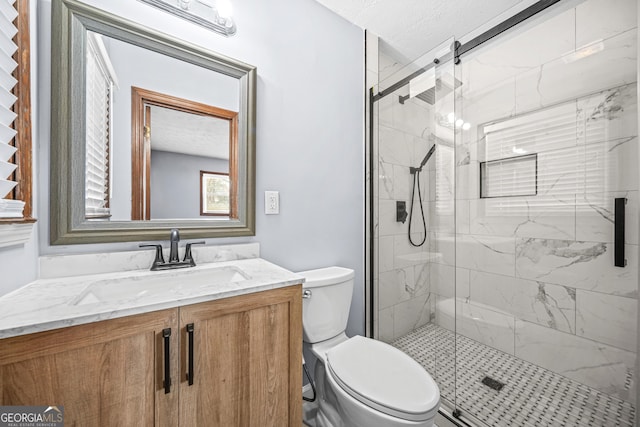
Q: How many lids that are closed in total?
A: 1